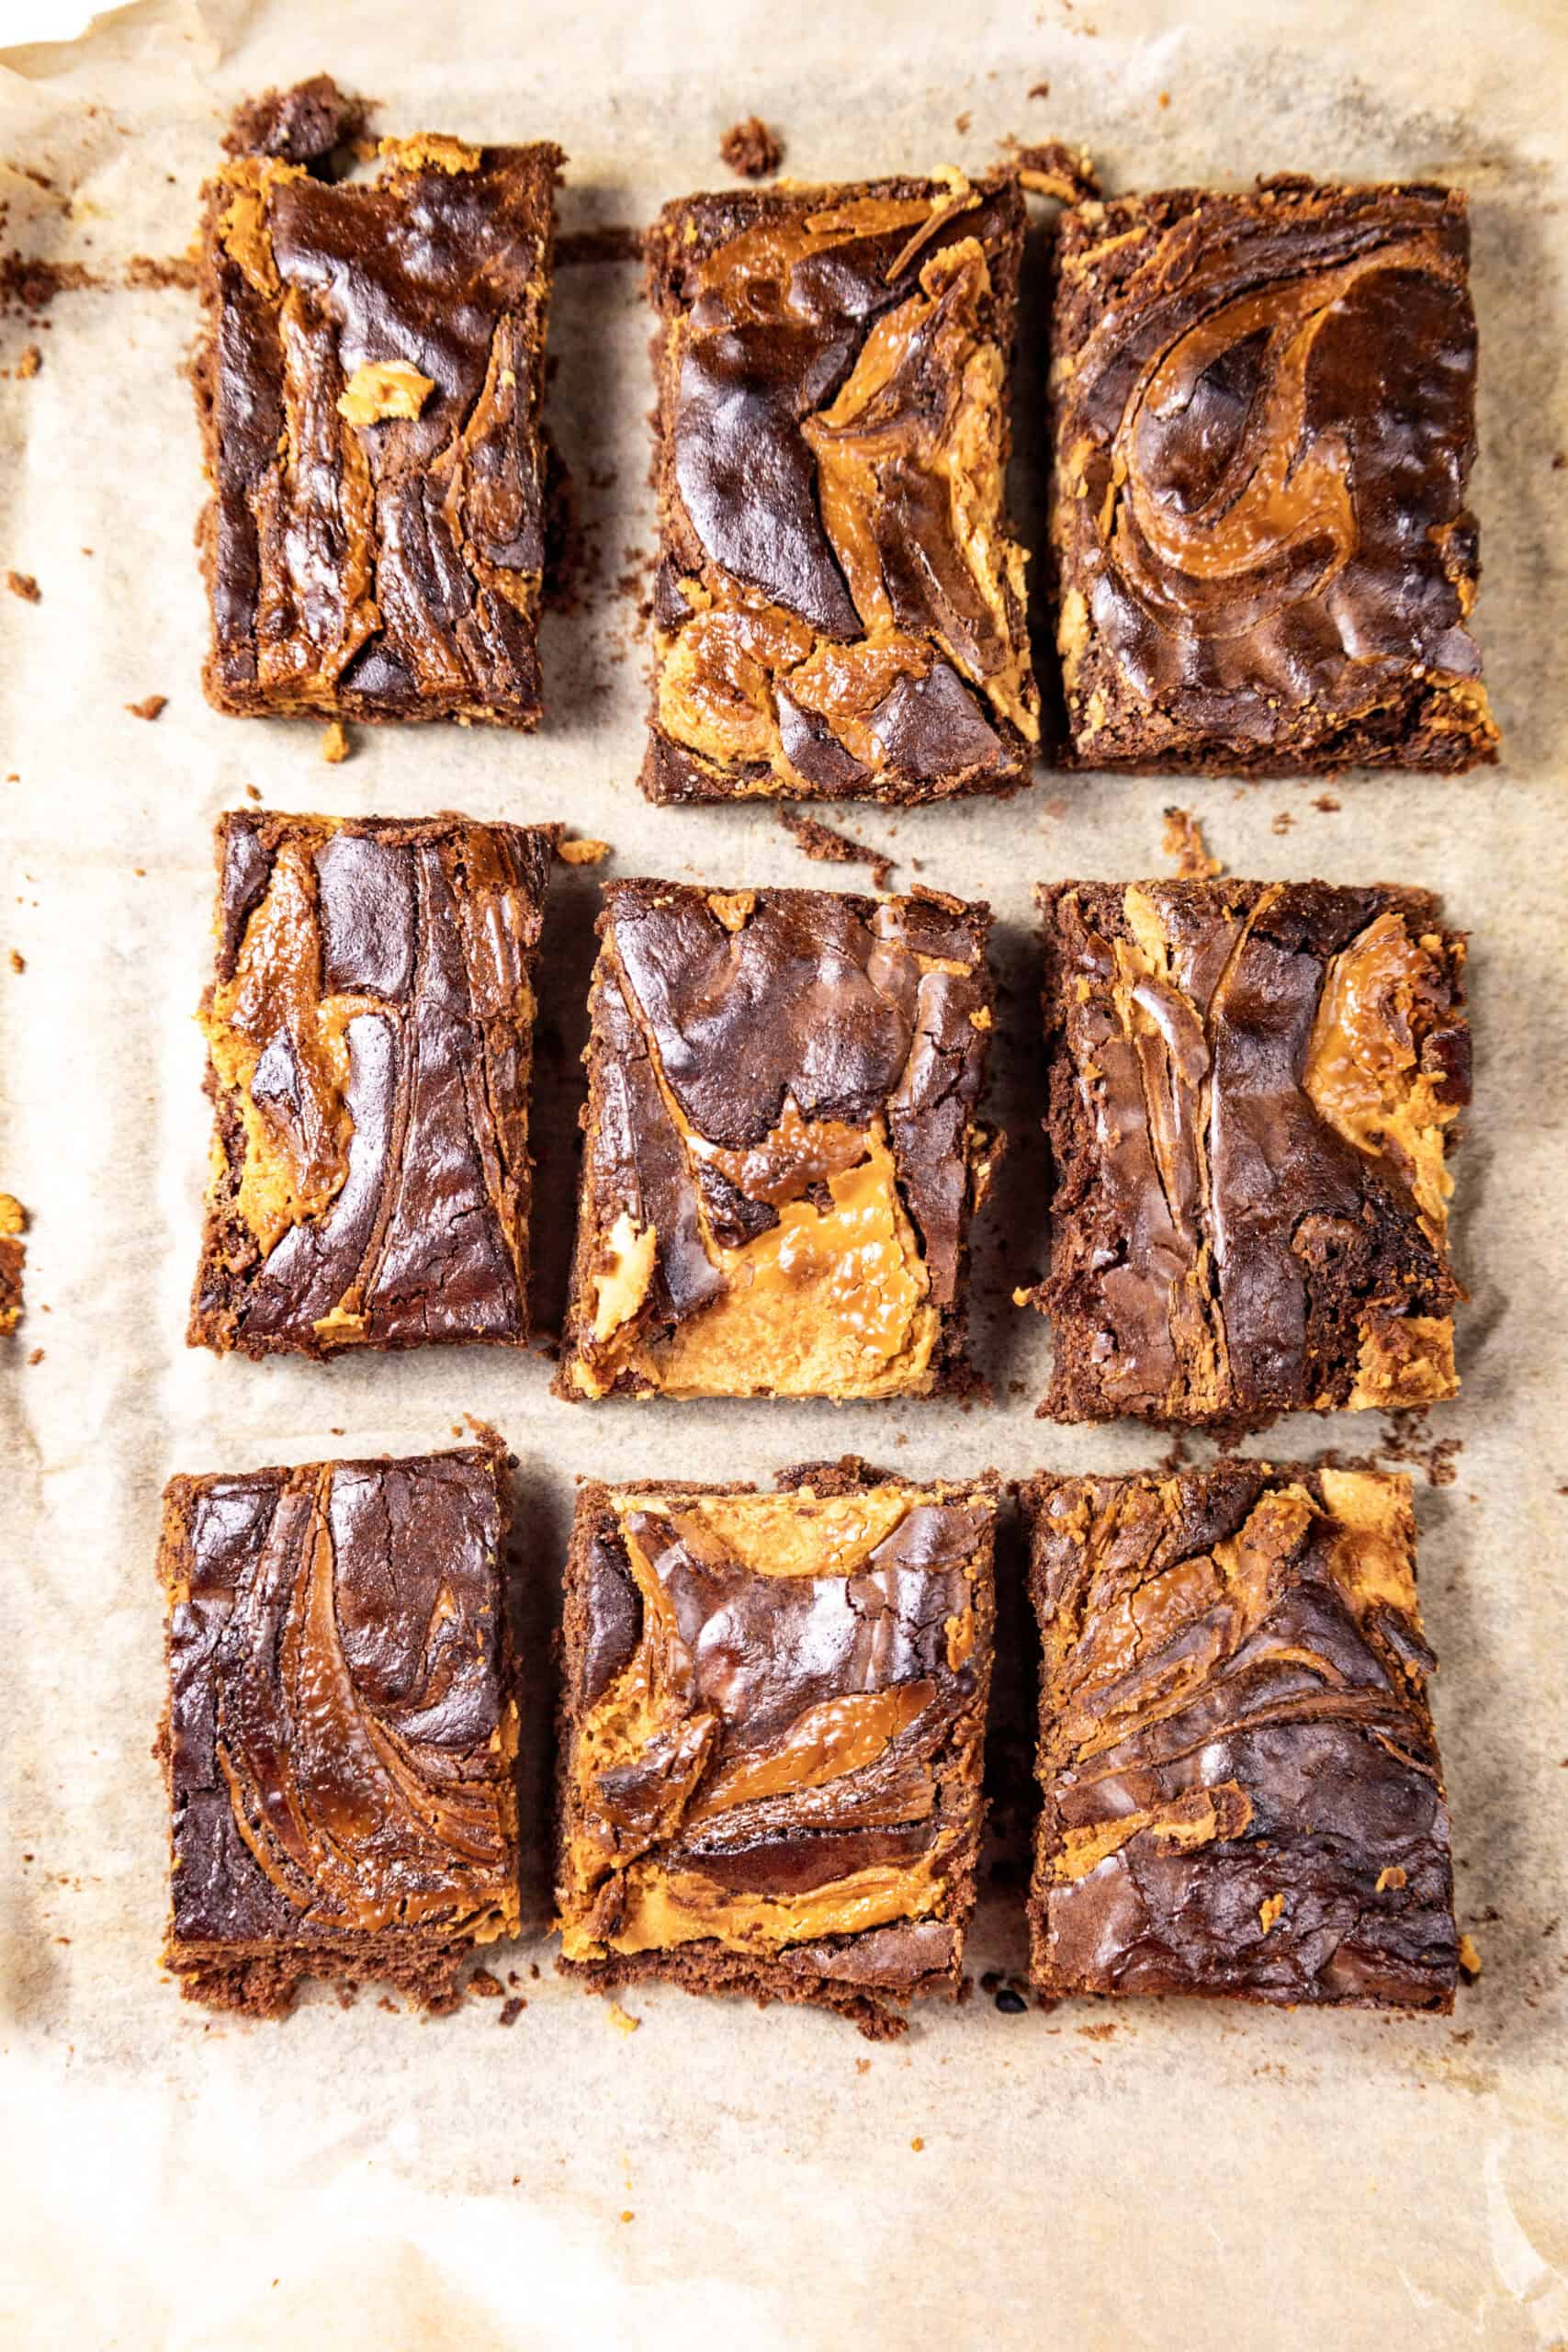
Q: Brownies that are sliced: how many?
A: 9